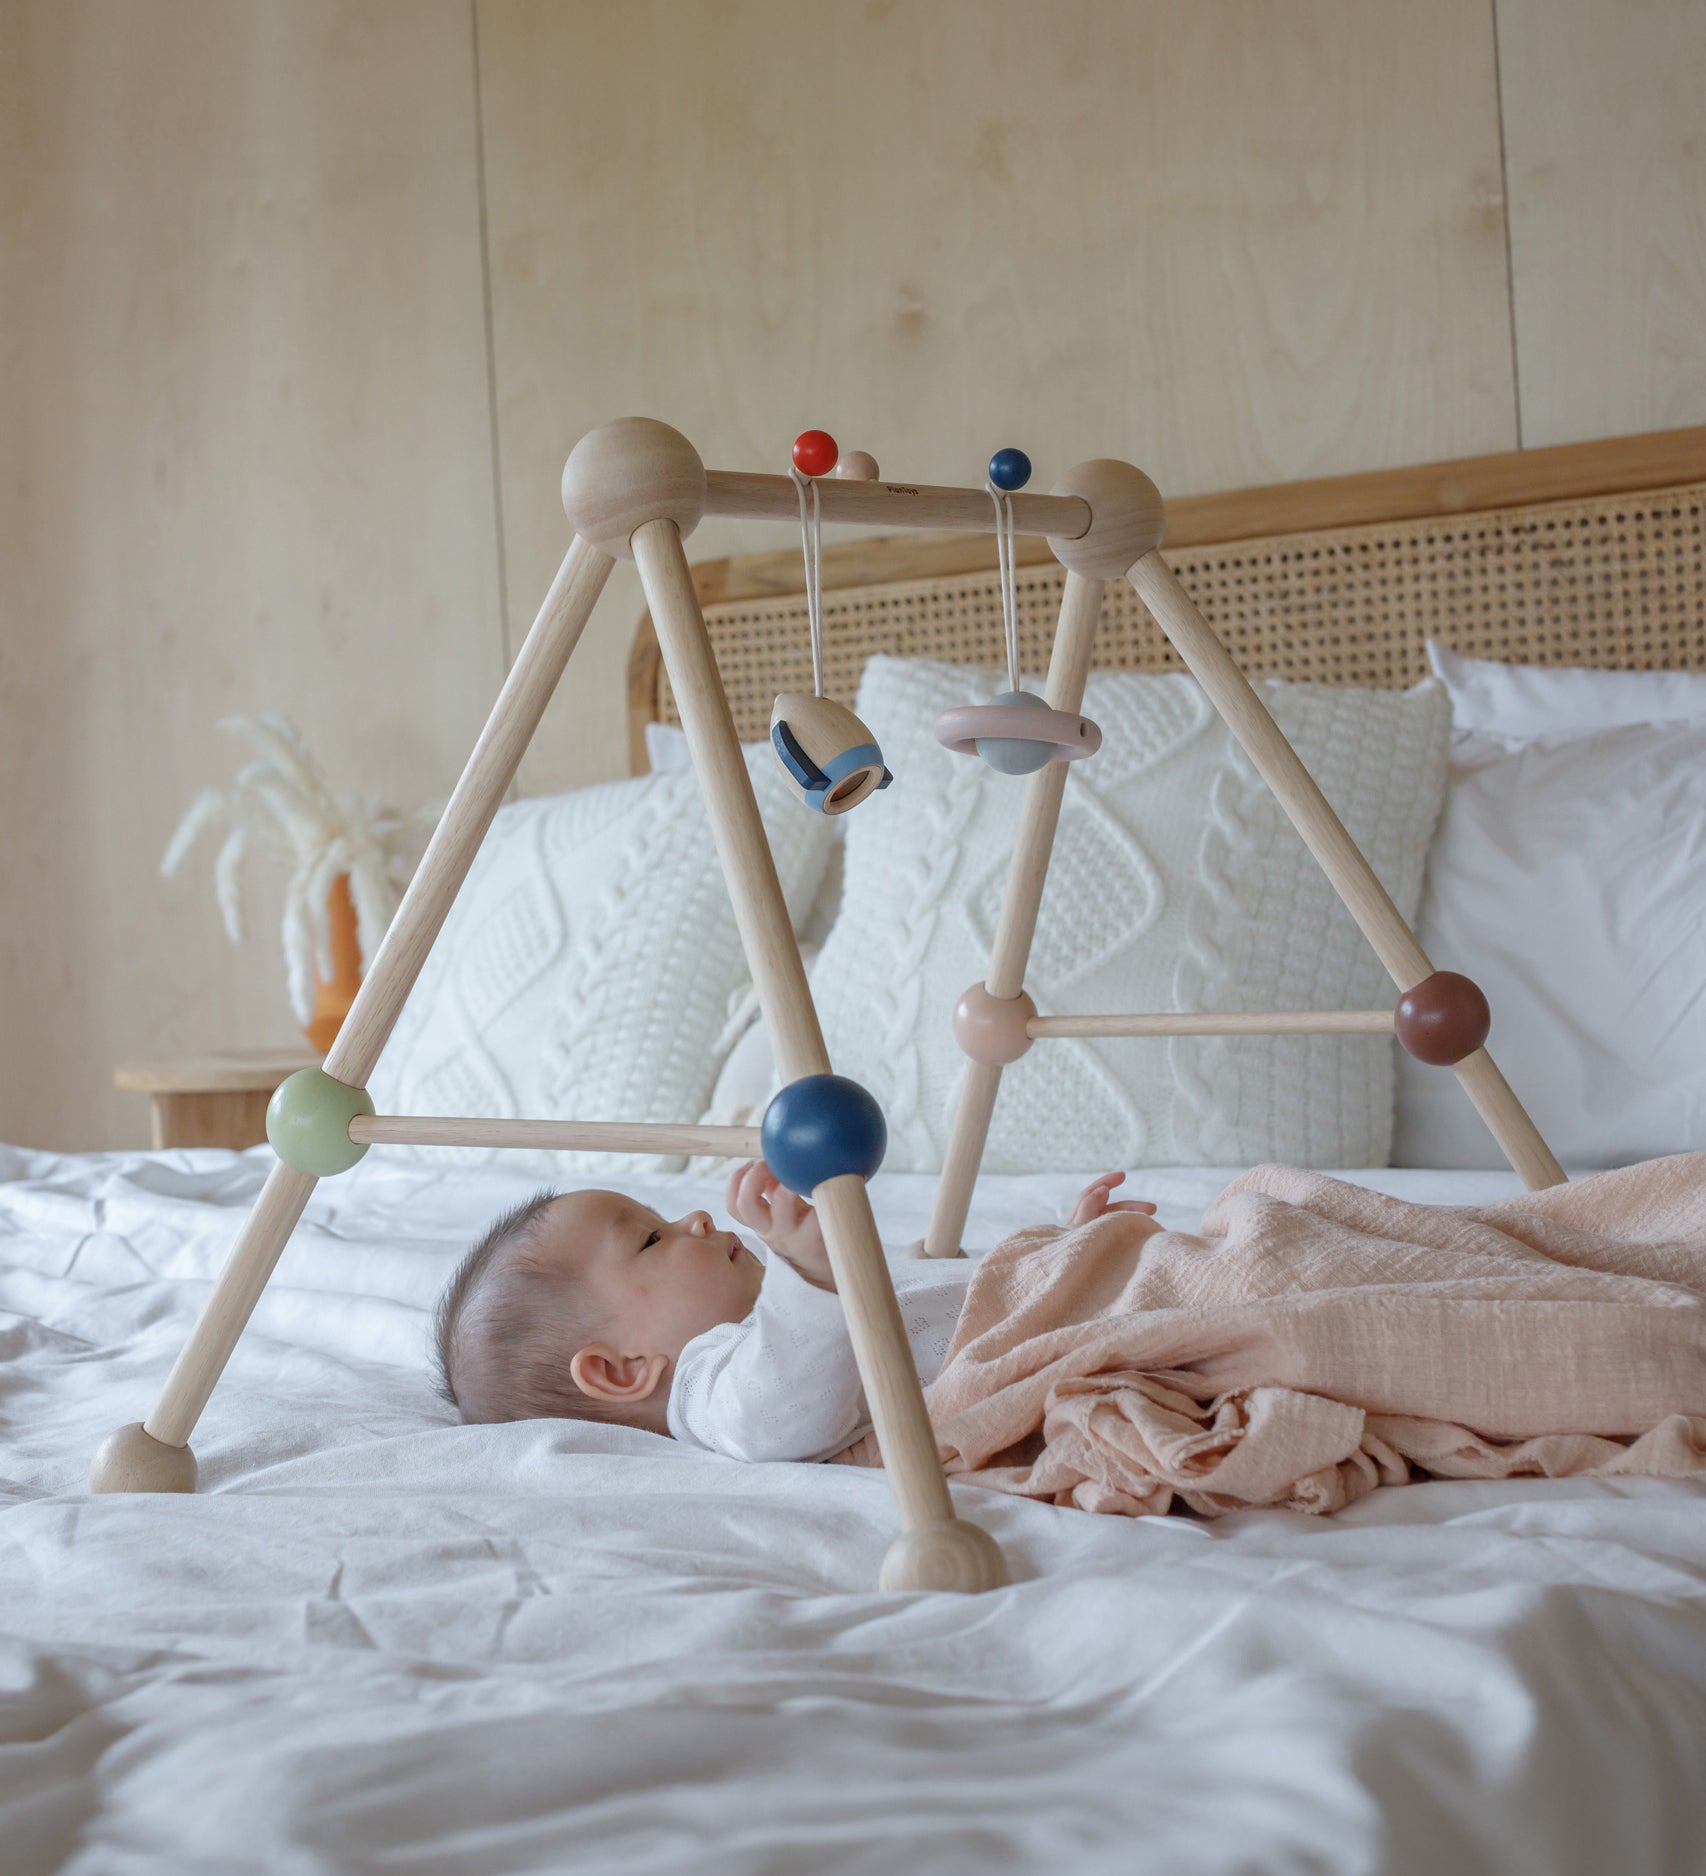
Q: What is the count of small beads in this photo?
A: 3